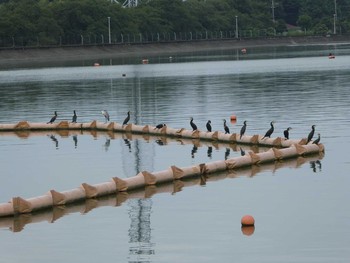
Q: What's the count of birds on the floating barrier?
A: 13